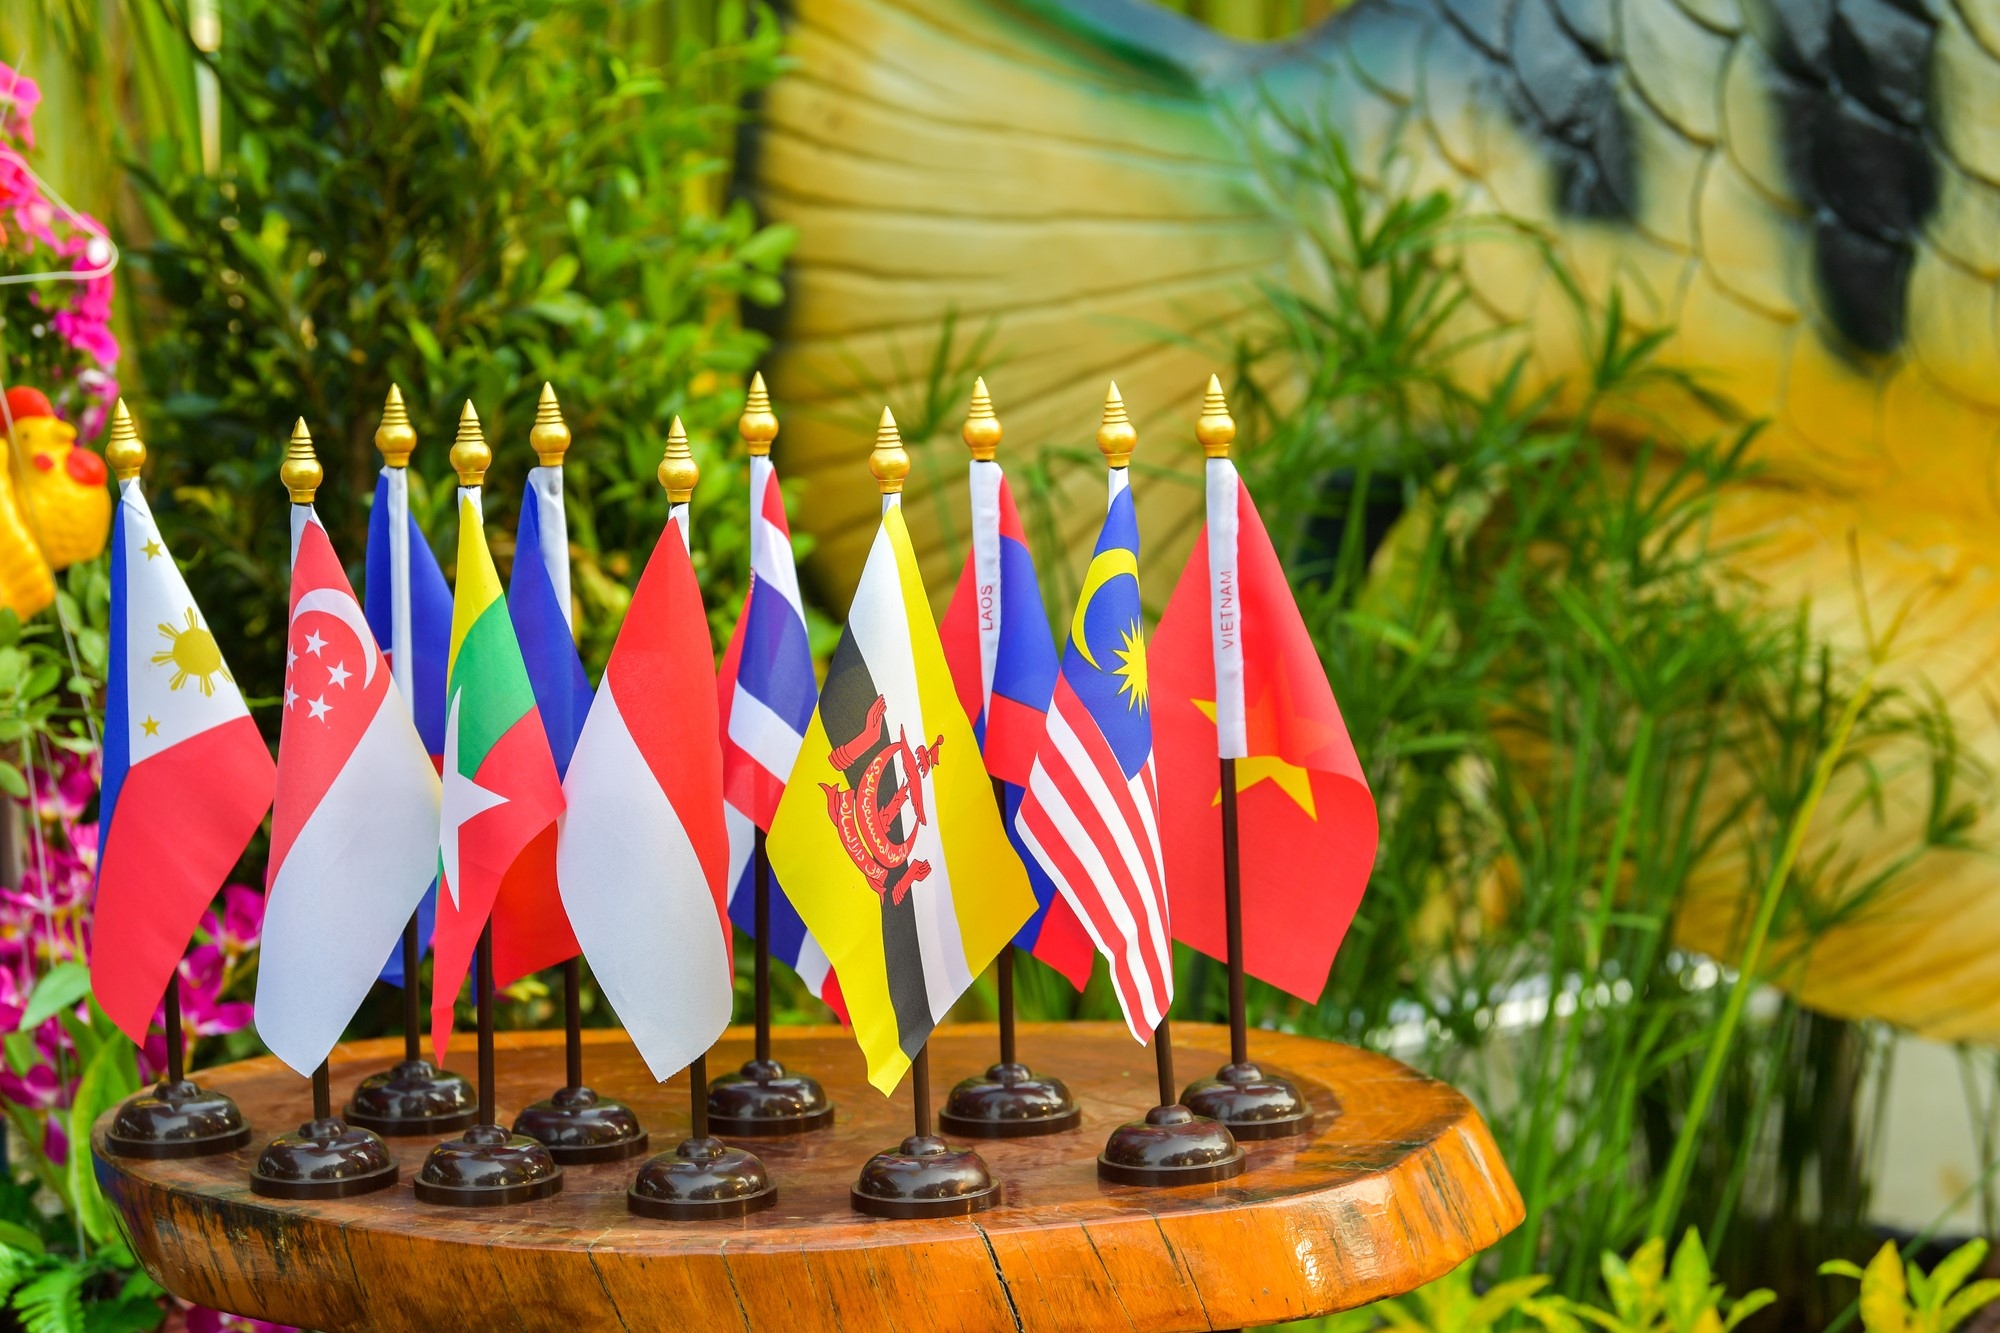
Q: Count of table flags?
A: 11